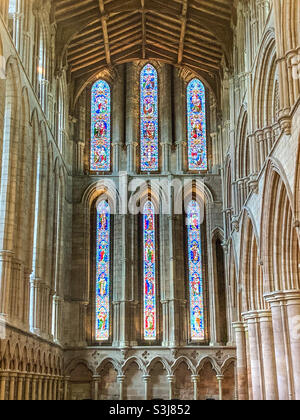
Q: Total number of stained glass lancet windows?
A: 6